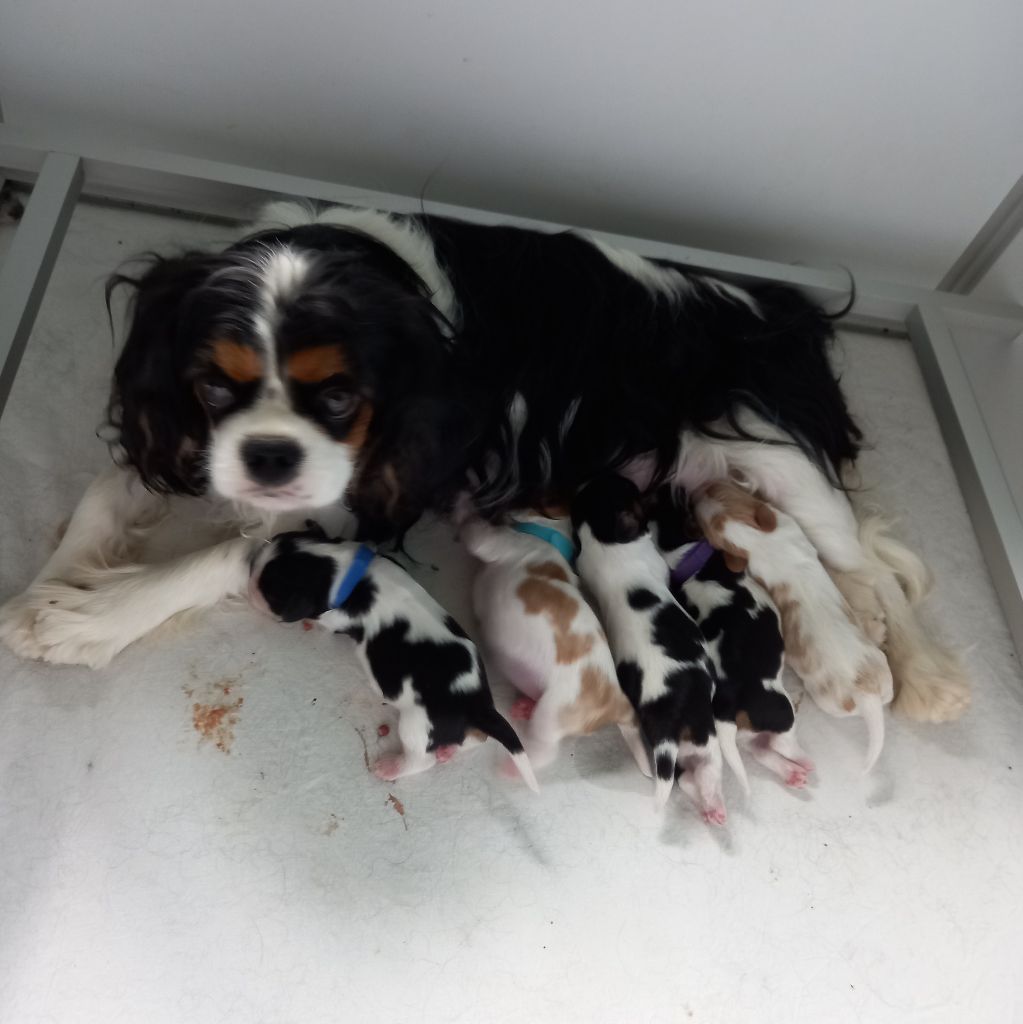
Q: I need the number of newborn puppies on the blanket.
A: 5